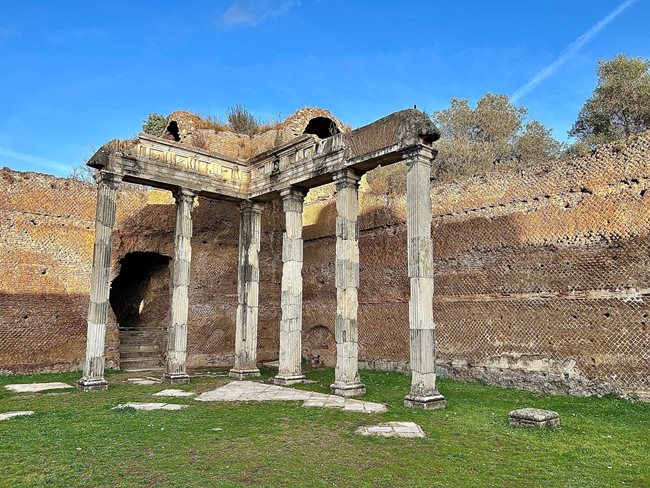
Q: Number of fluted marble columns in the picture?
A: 6